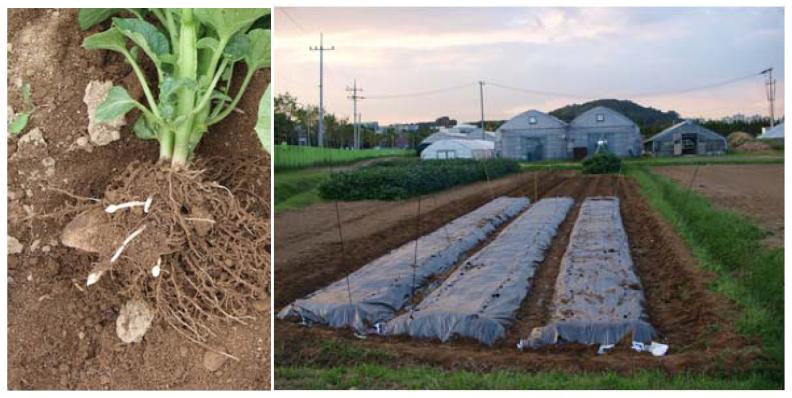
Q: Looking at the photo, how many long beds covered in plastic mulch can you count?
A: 3